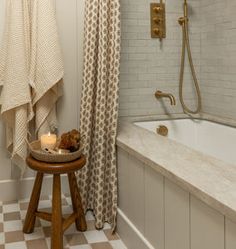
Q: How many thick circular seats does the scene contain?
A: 1